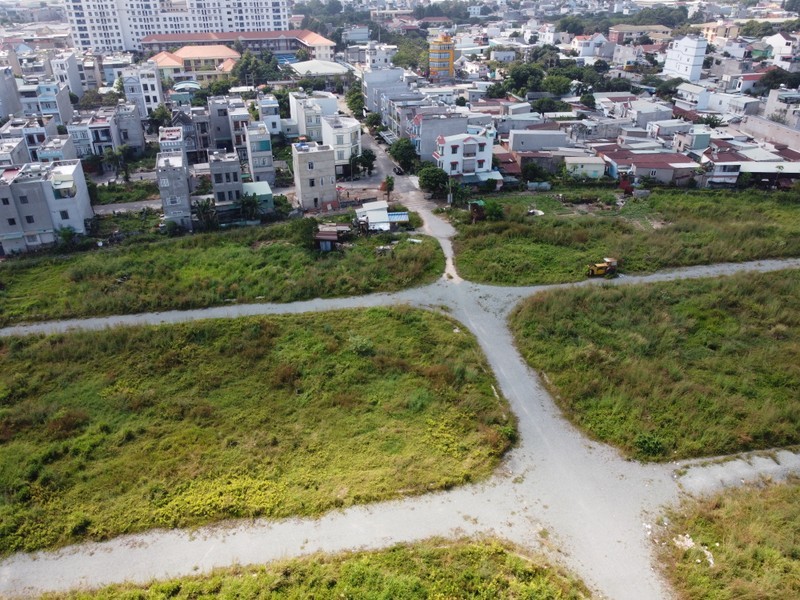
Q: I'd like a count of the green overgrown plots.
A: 6